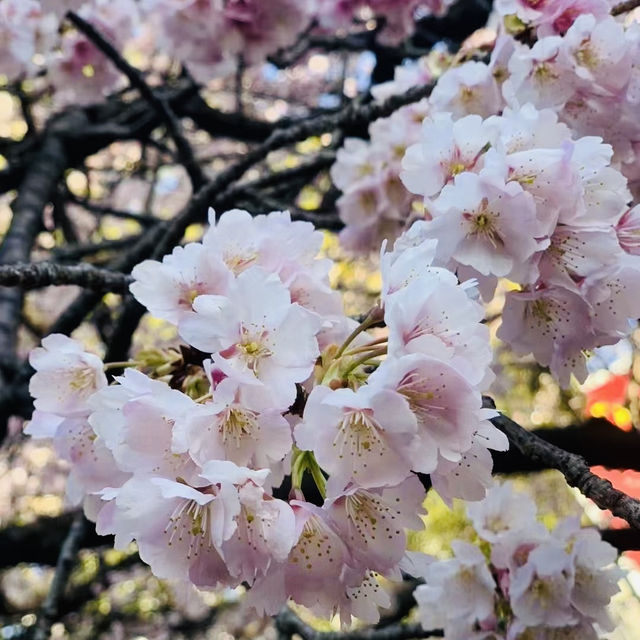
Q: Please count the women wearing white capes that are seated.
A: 0